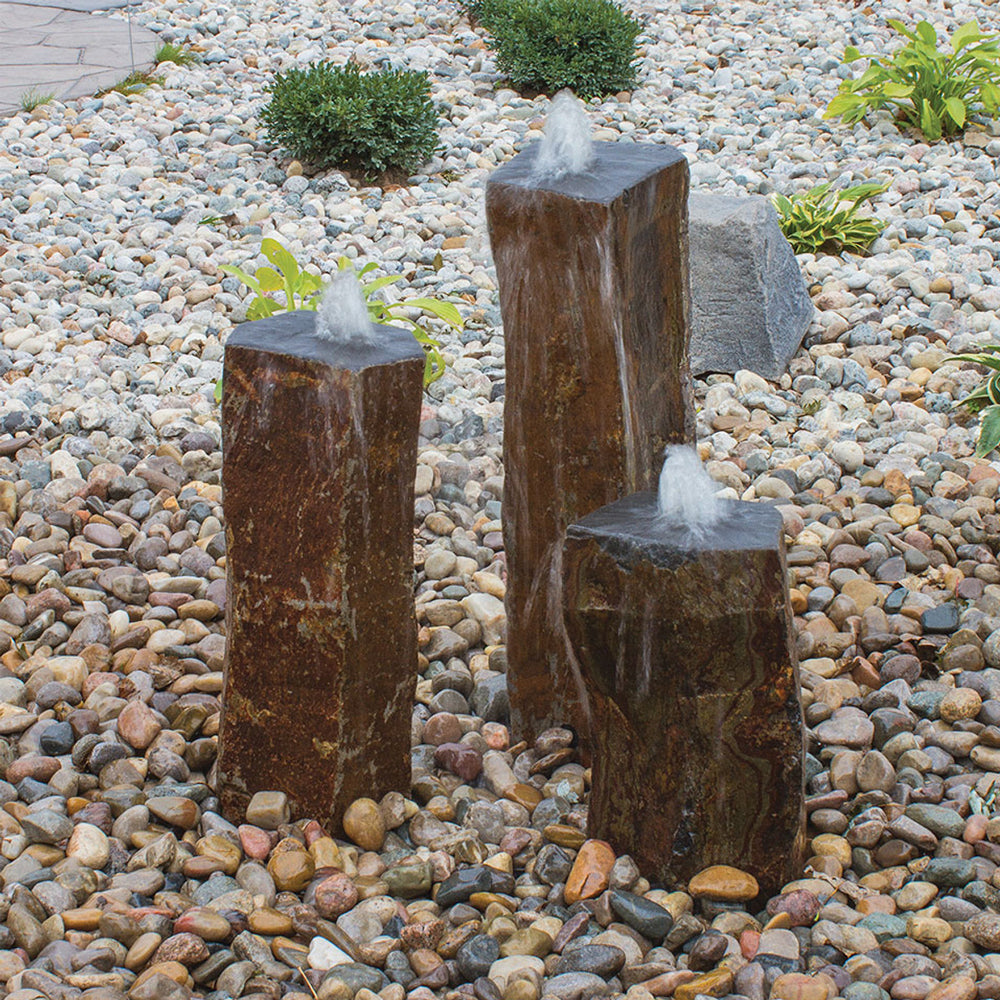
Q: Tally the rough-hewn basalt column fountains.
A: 3